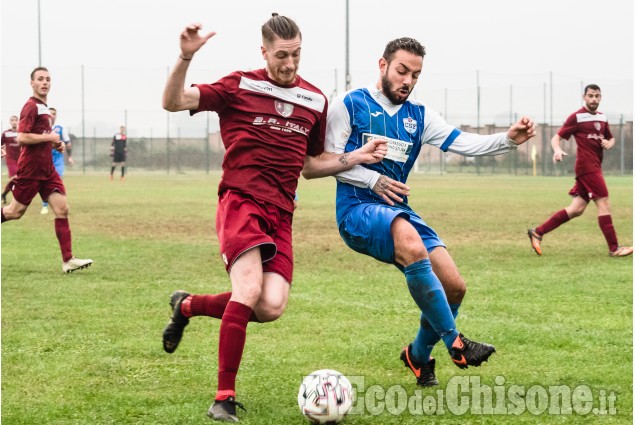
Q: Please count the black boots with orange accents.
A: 2